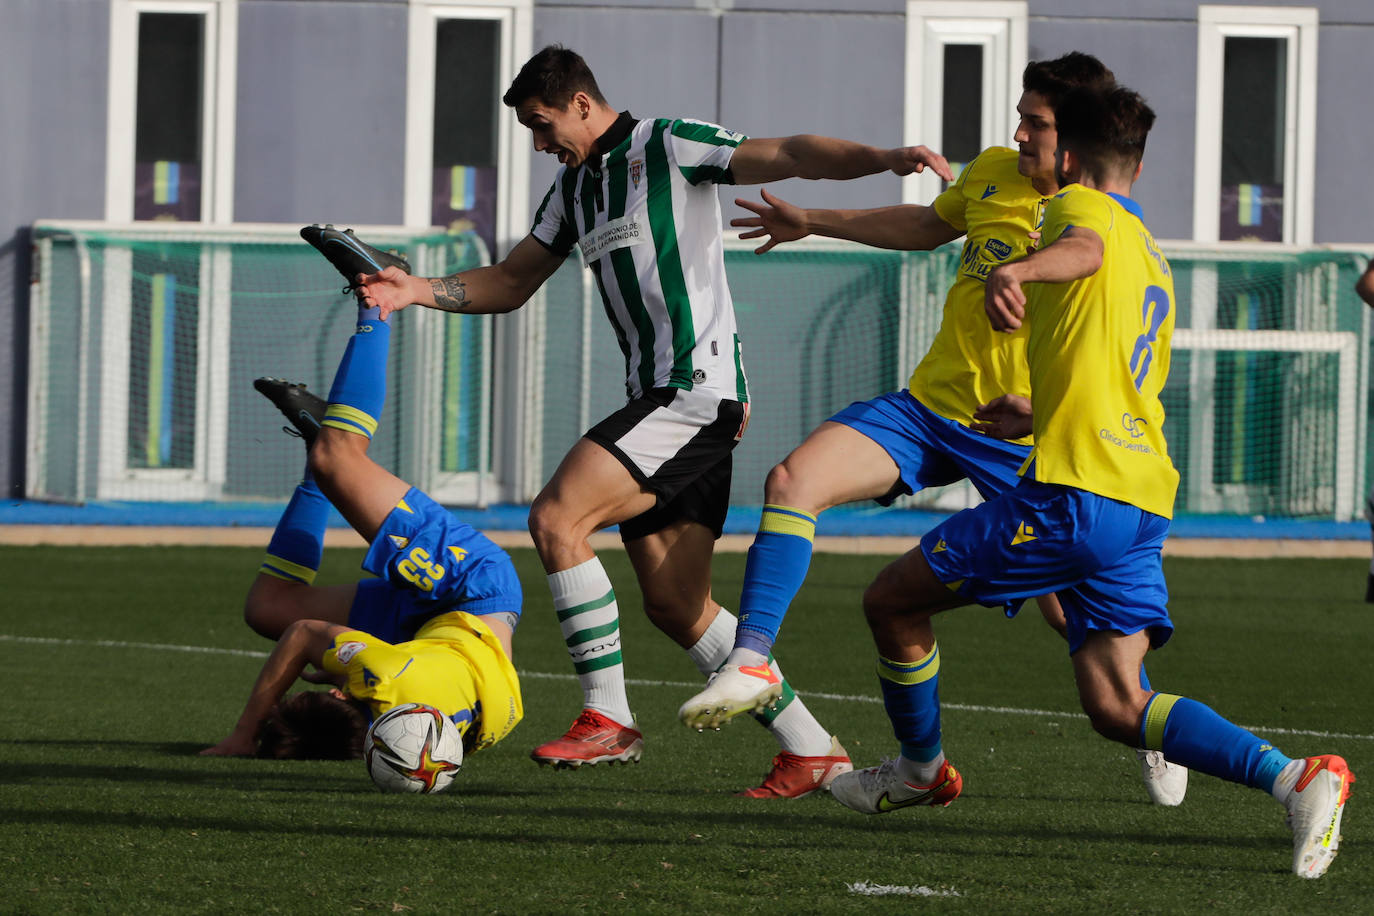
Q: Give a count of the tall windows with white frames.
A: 4